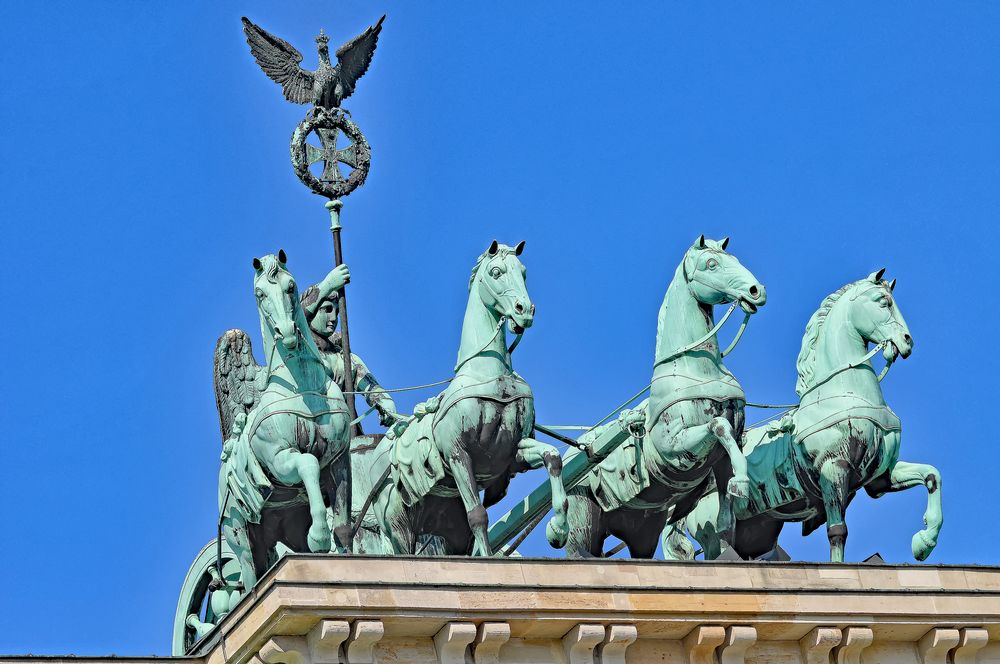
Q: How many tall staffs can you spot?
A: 1